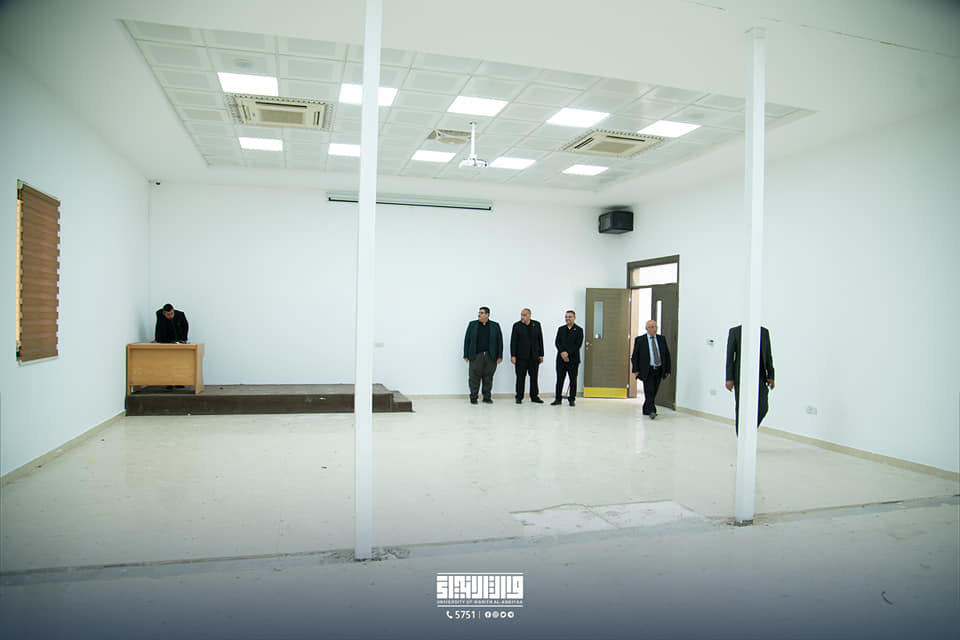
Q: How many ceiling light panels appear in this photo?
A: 10